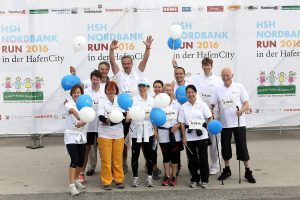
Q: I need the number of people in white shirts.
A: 12